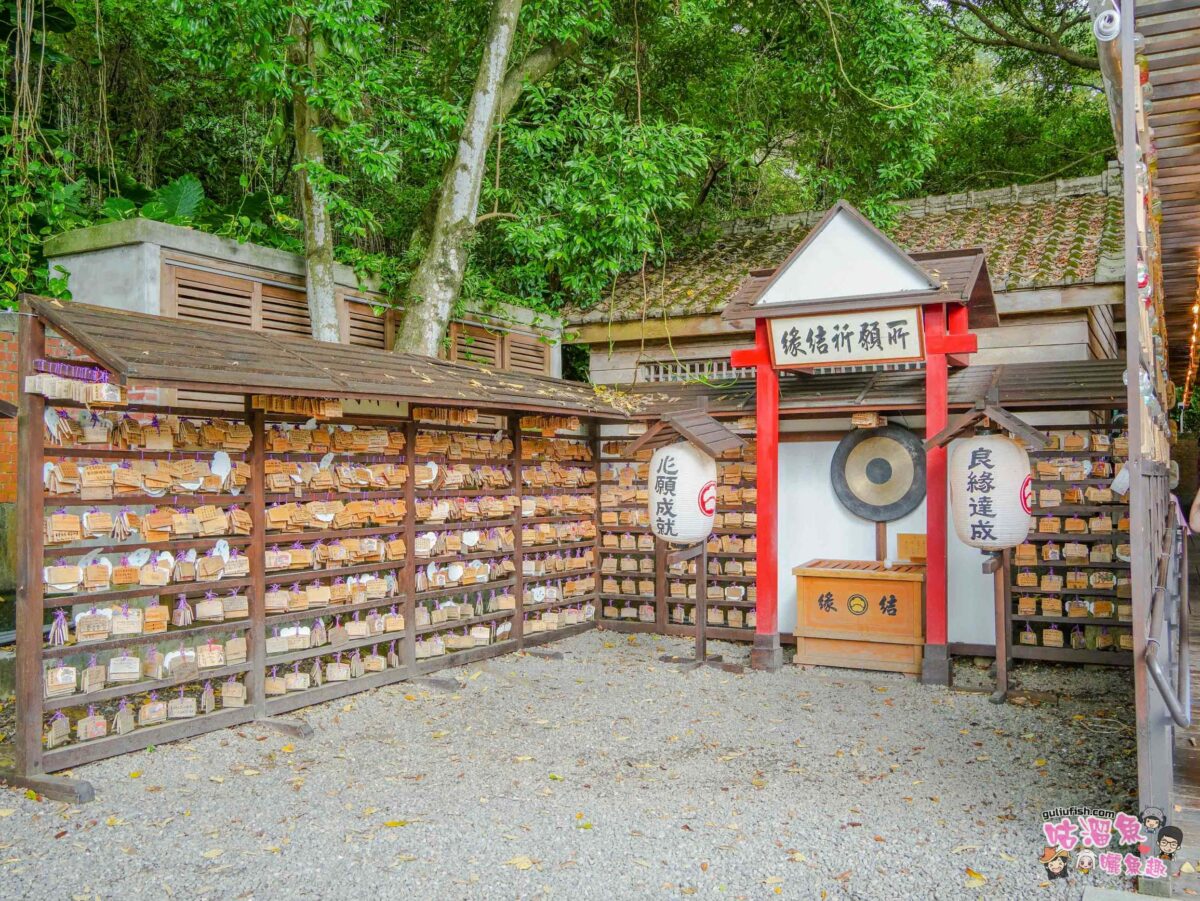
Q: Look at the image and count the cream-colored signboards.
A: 1